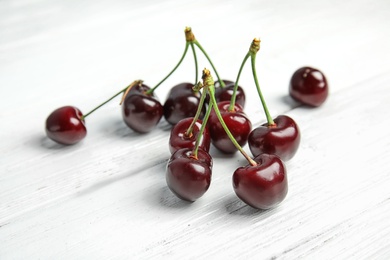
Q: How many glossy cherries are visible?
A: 10